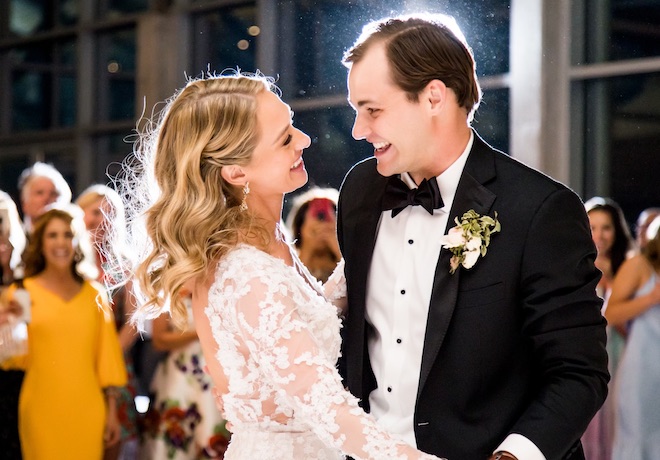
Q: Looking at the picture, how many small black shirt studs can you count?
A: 4